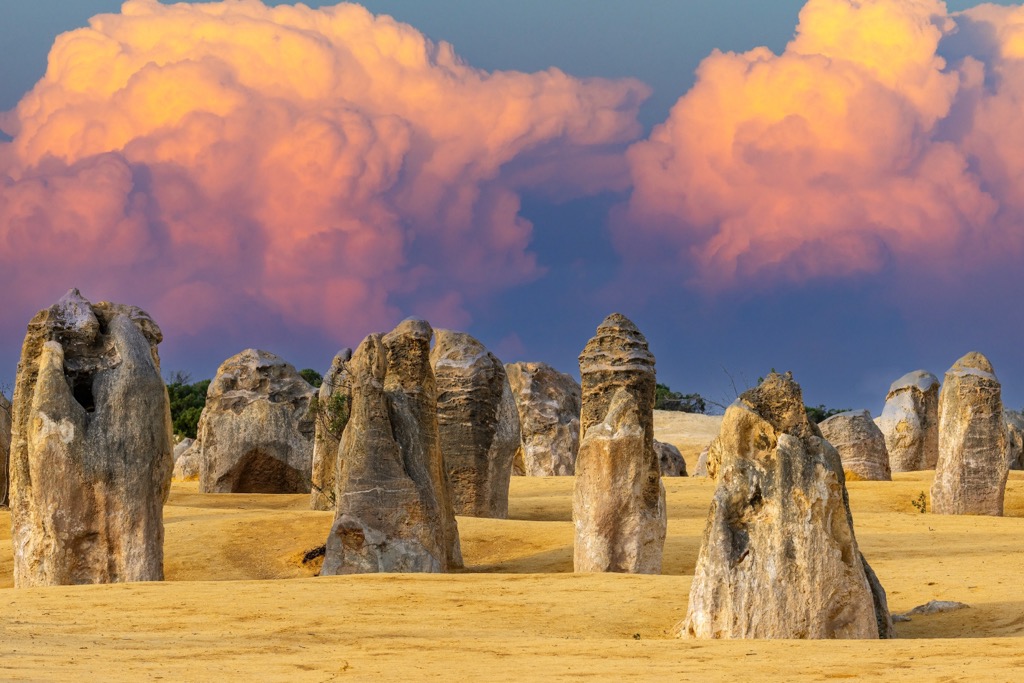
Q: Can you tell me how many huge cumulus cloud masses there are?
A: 2